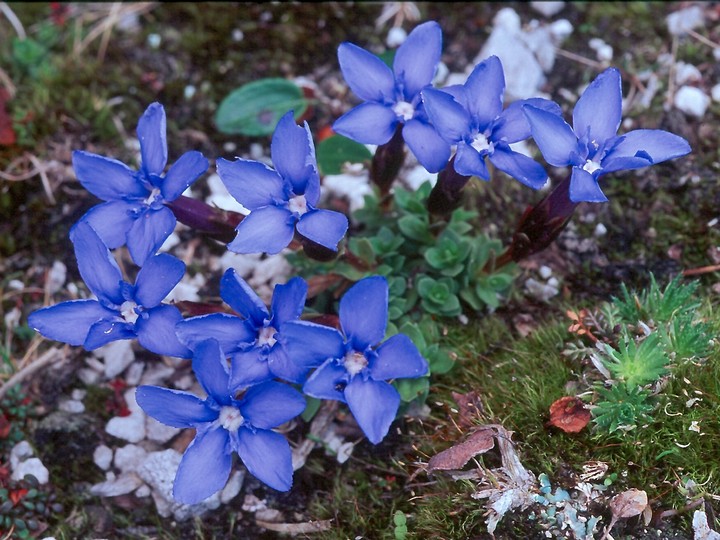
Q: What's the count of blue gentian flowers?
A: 9